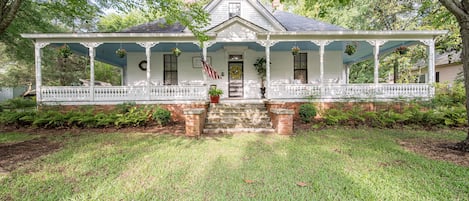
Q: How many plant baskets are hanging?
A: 6